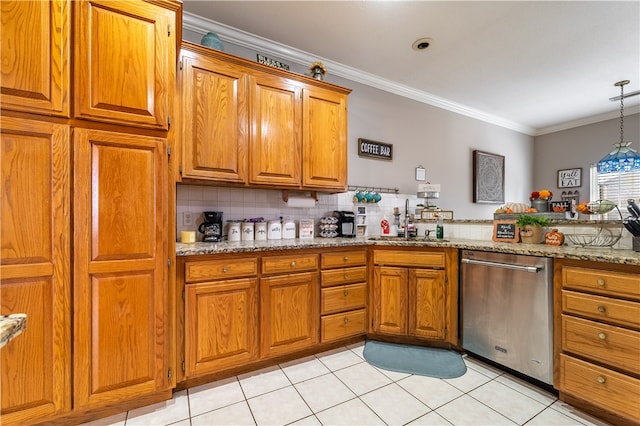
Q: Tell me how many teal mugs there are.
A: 3